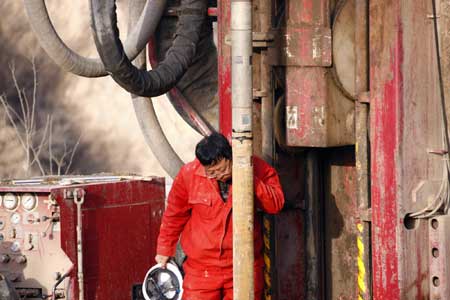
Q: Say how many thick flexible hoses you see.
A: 3